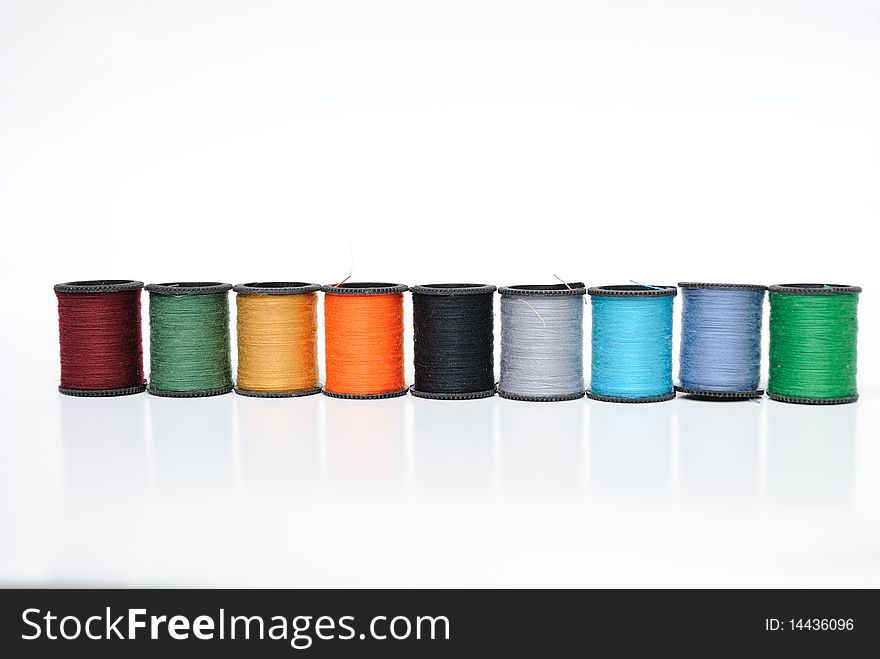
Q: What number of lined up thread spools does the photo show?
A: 9